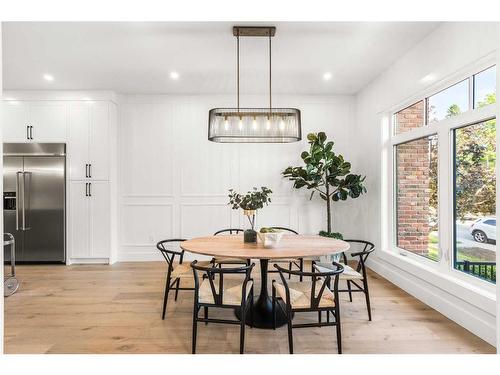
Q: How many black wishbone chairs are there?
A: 6